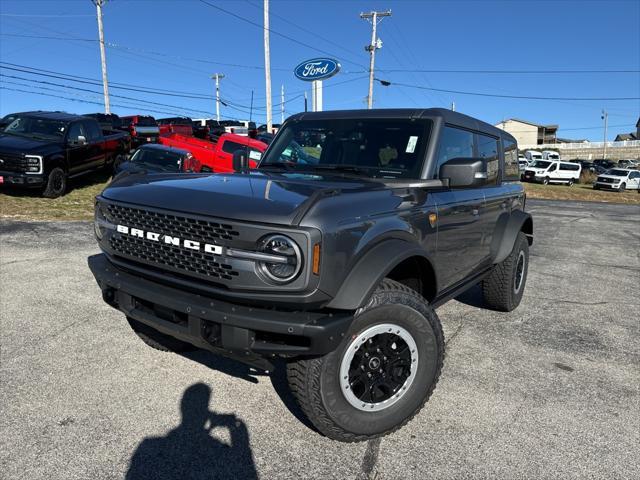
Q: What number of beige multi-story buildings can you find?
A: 1